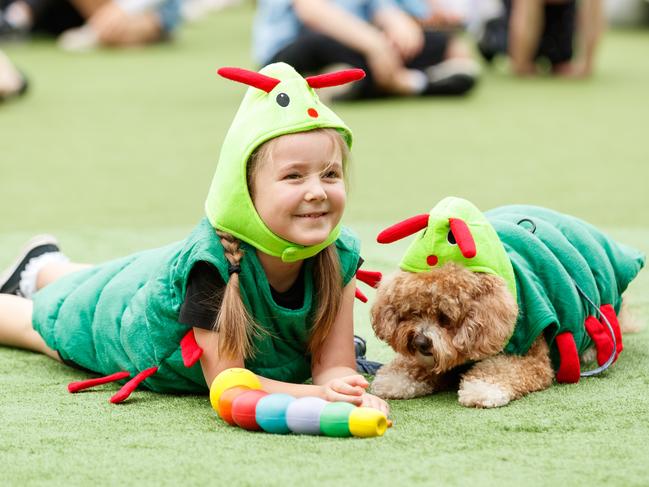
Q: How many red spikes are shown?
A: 12